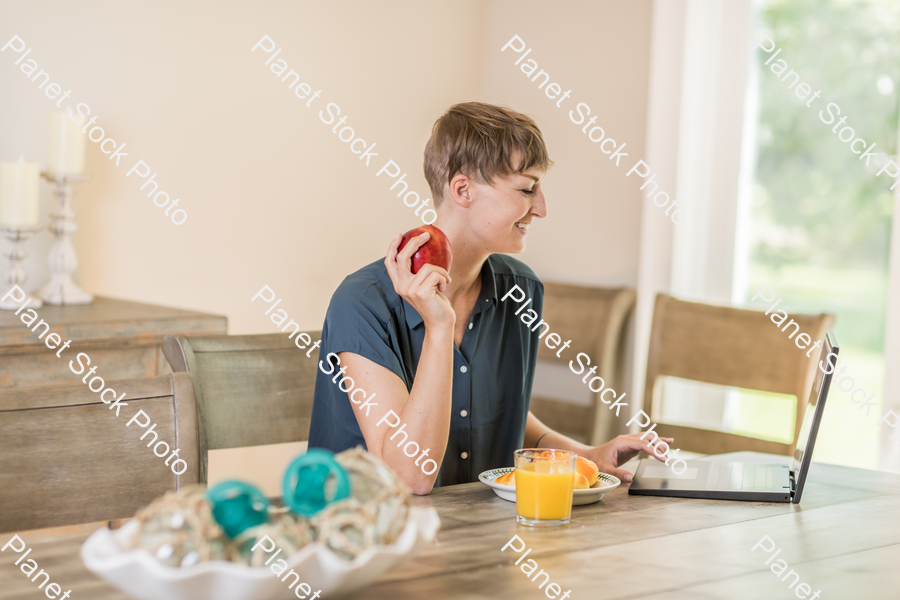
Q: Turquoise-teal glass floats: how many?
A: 2